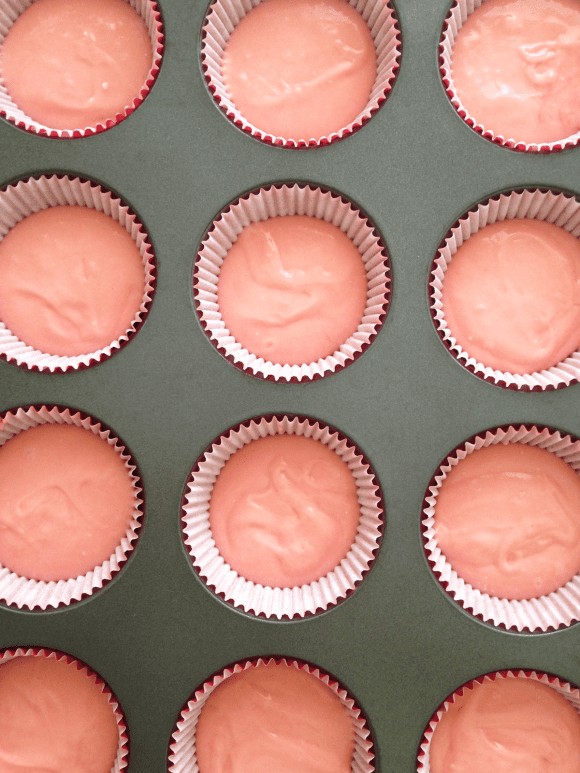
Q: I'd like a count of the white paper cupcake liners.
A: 12